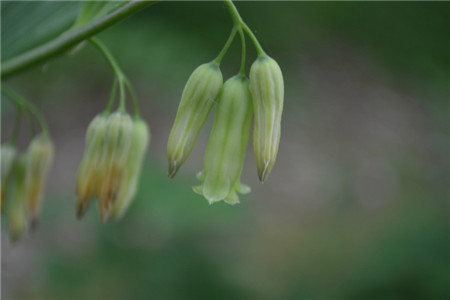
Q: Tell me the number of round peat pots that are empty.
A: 0